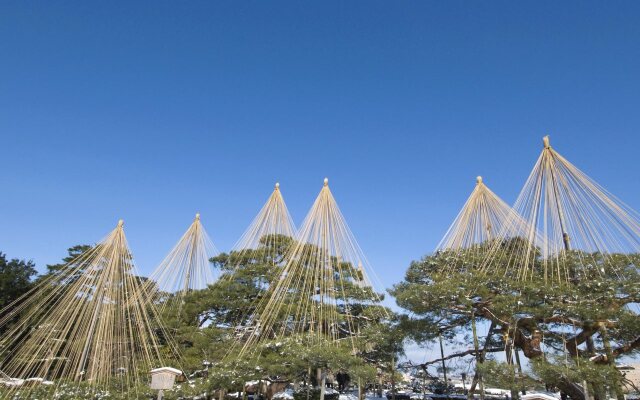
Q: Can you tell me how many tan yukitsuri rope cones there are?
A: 6